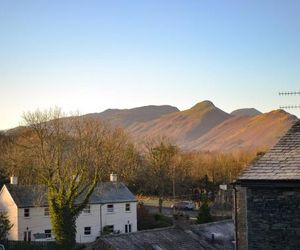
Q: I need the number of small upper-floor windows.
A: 5